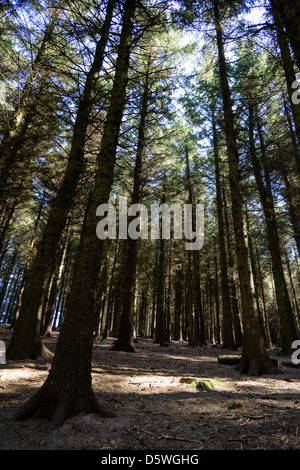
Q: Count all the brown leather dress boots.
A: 0